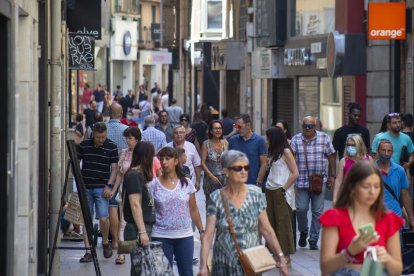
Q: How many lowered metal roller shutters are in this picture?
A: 2